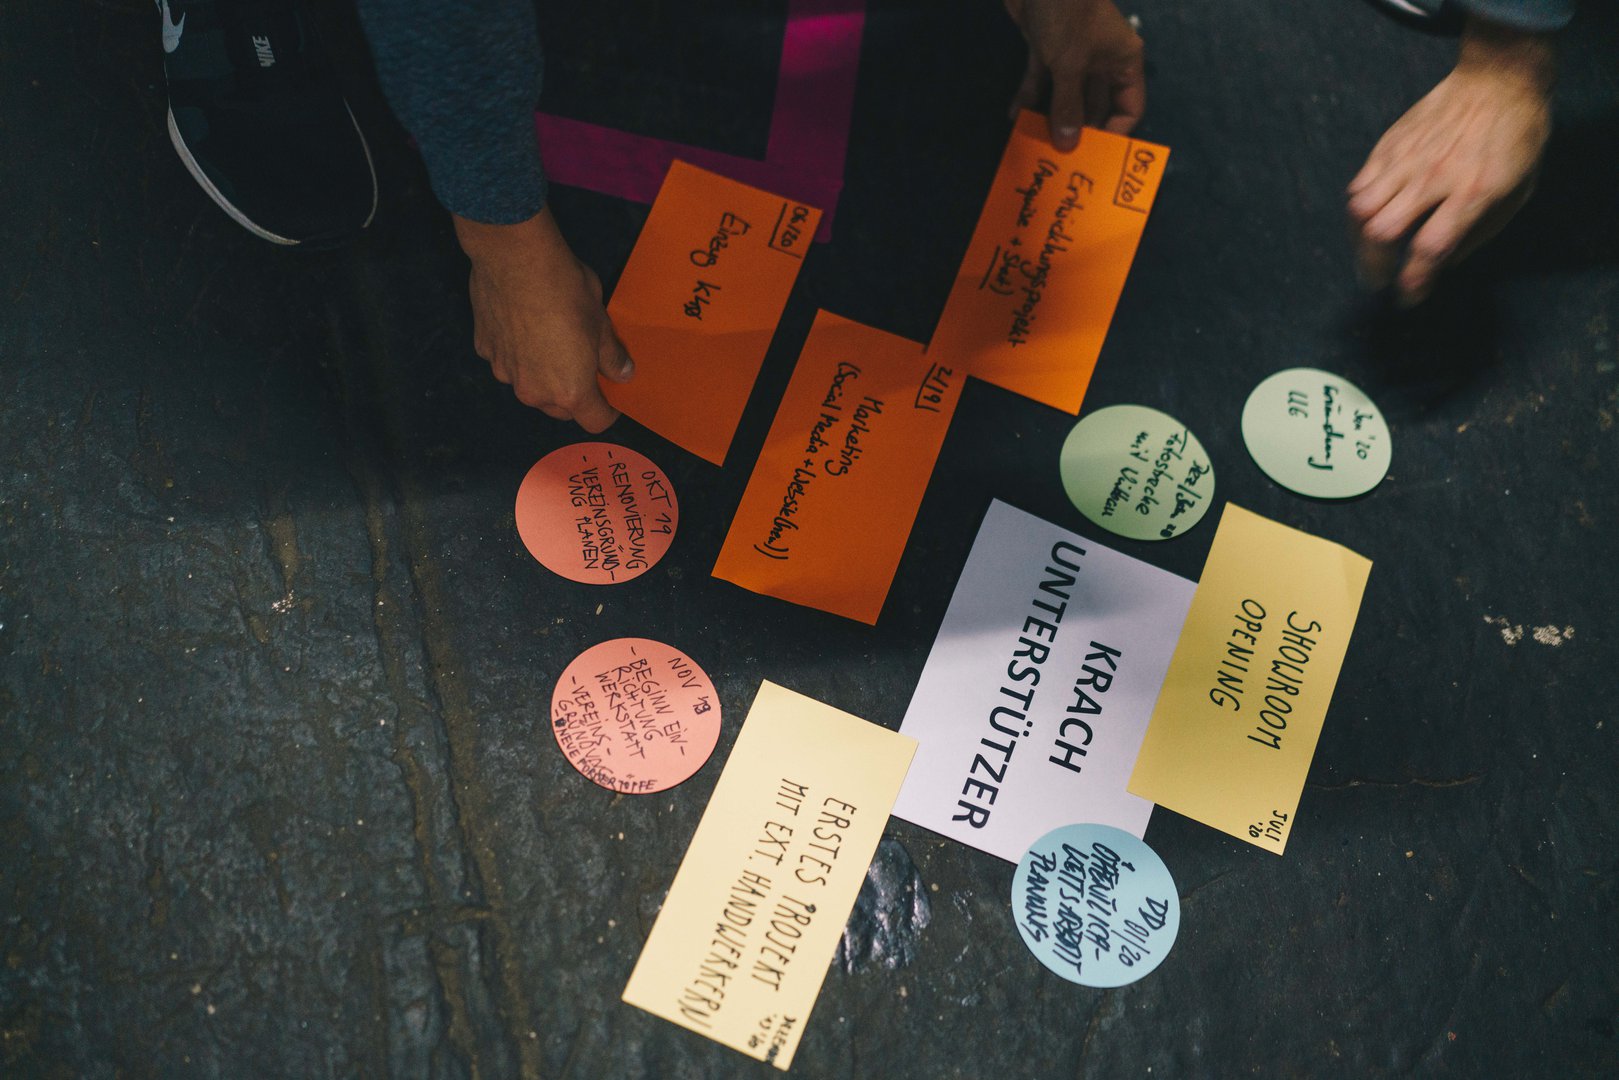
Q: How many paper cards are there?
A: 11